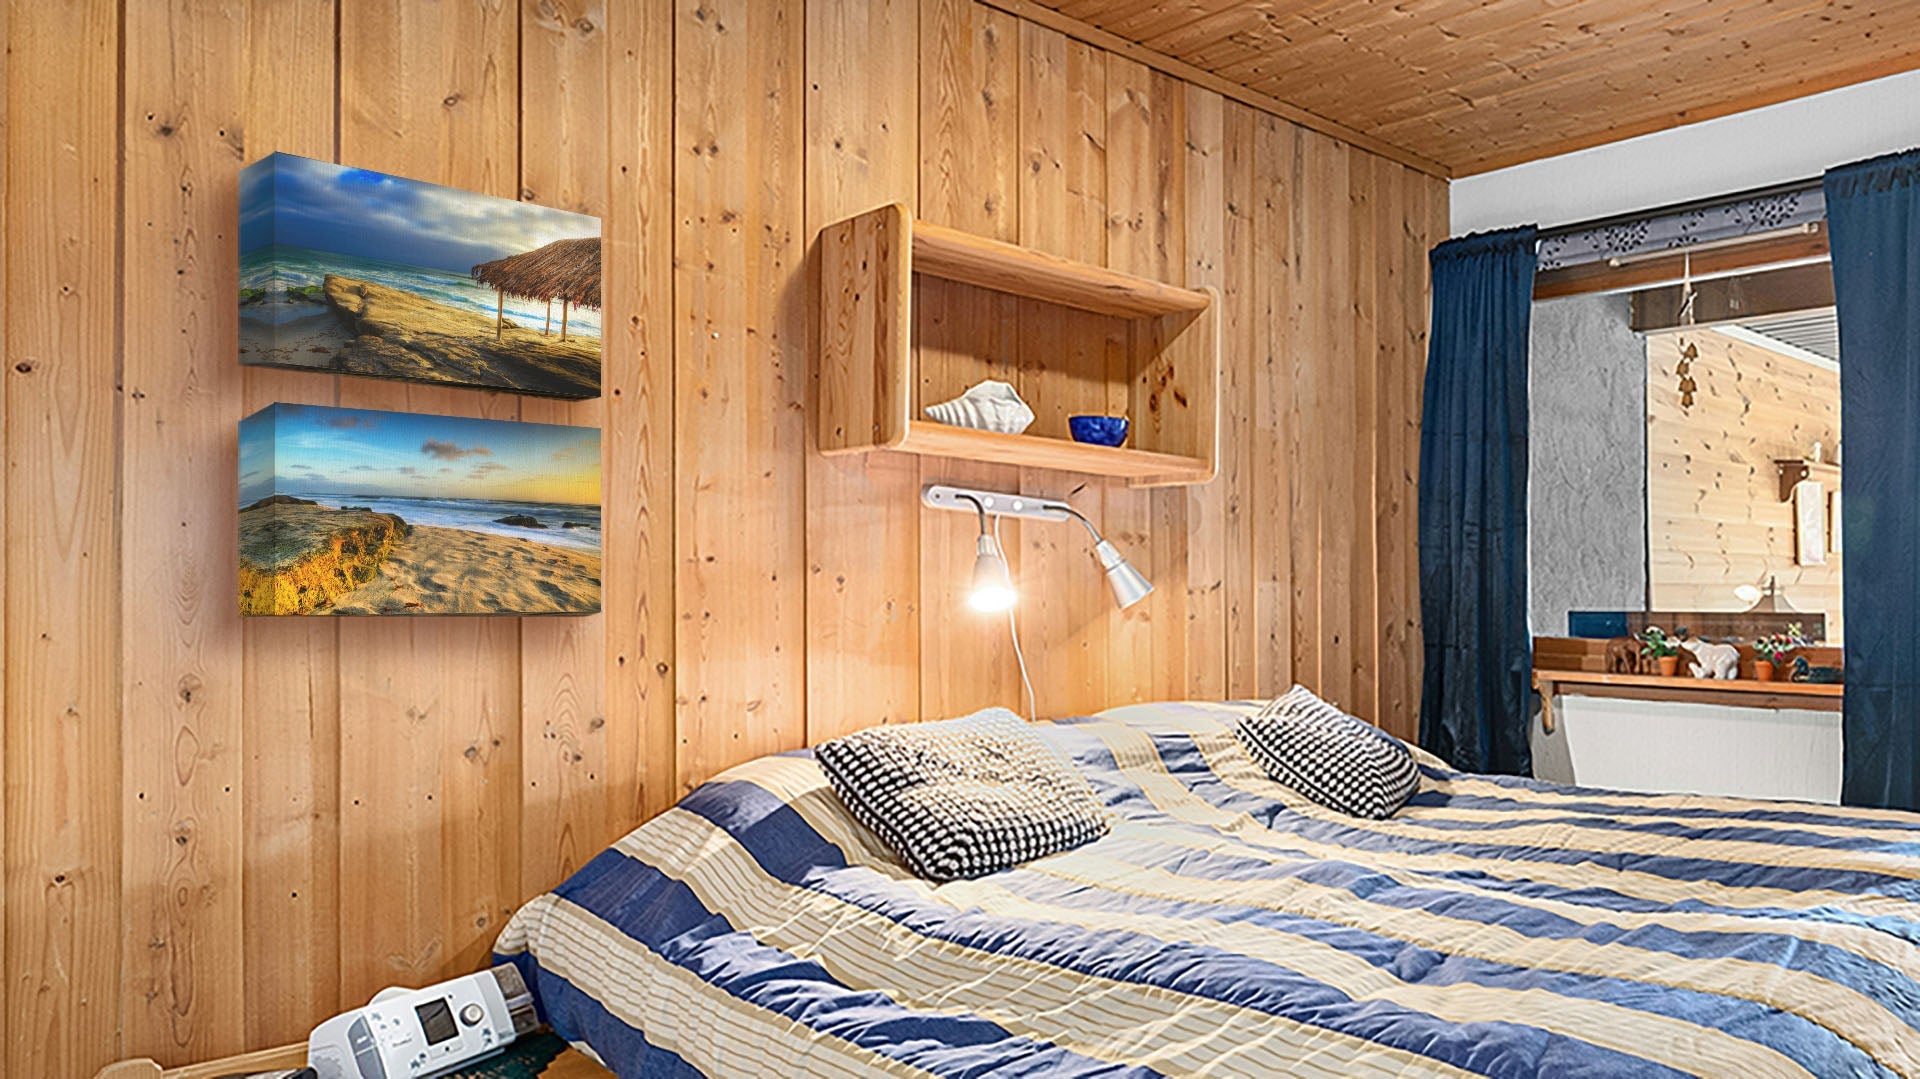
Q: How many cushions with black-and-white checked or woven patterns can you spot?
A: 2